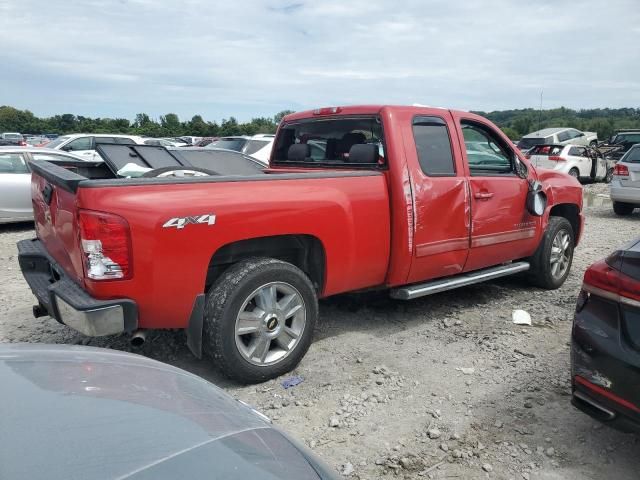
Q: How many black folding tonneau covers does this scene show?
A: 1